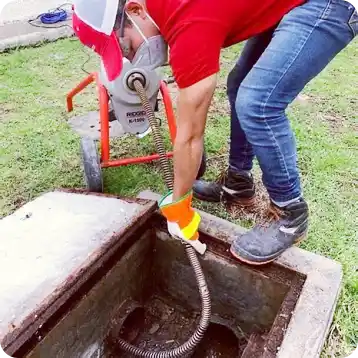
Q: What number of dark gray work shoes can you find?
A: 2